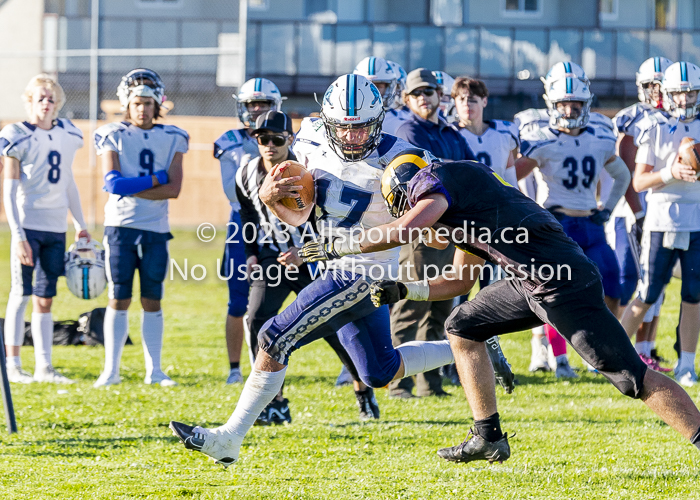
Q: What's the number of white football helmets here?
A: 11